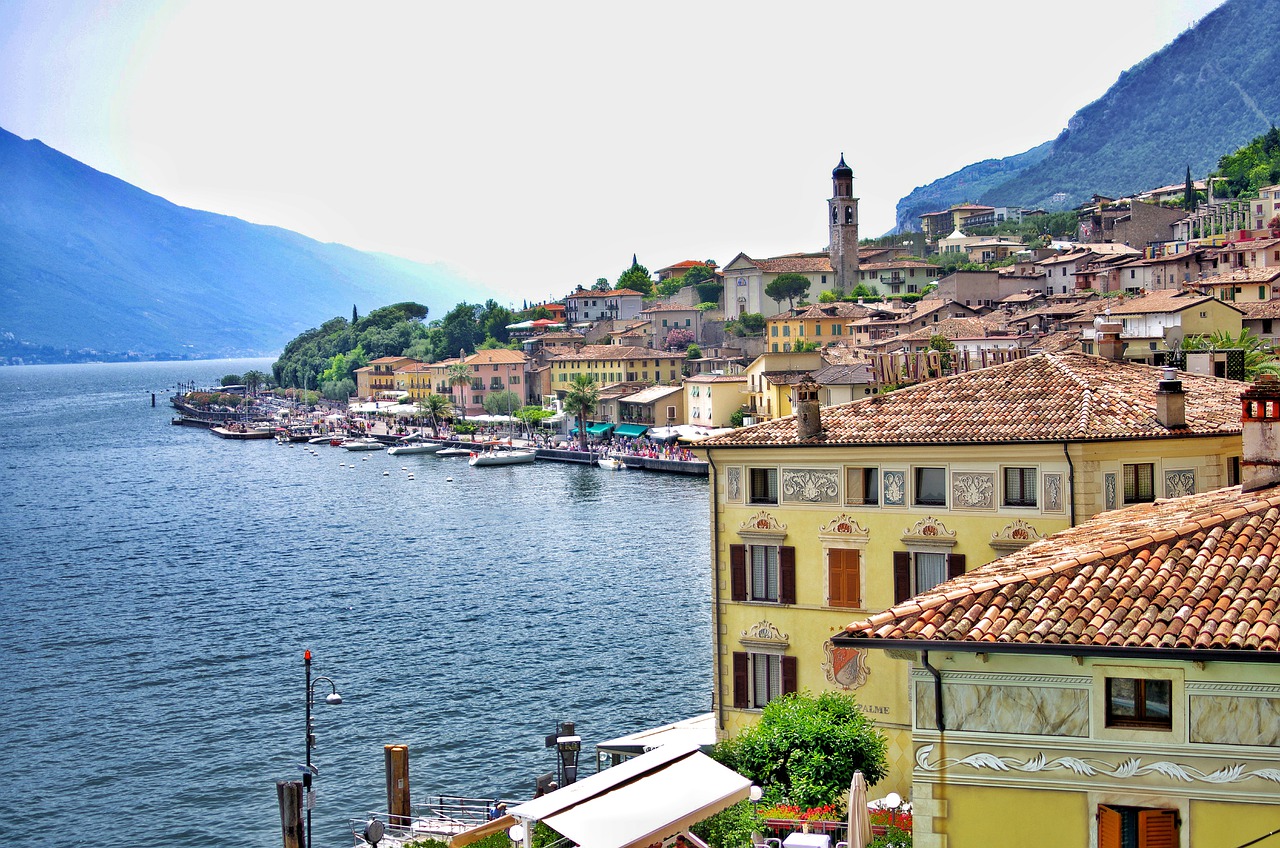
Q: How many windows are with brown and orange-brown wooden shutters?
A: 5